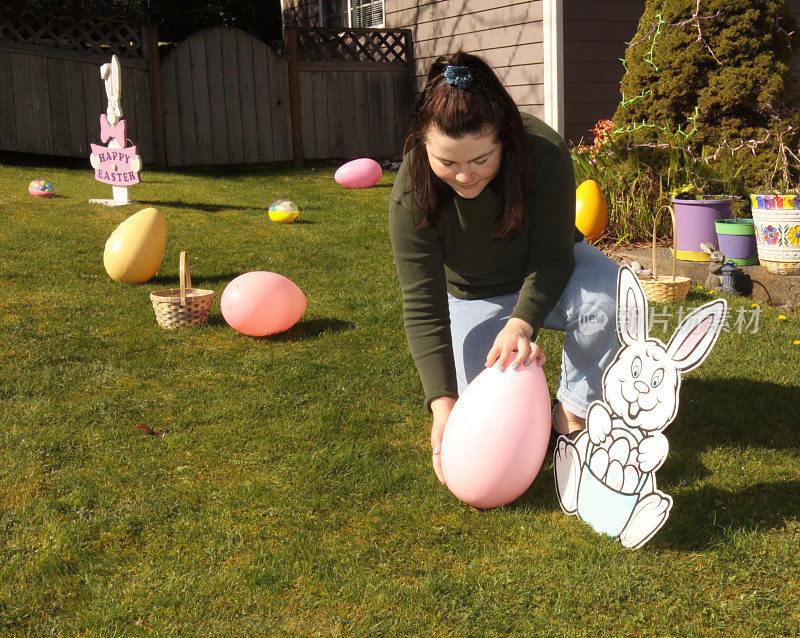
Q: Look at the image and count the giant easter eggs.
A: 5